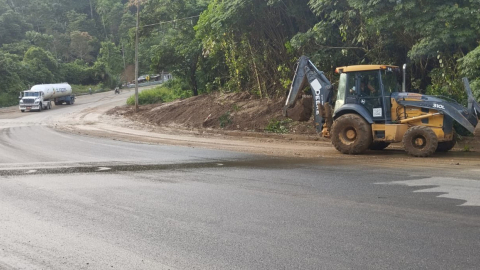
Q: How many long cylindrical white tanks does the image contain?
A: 1